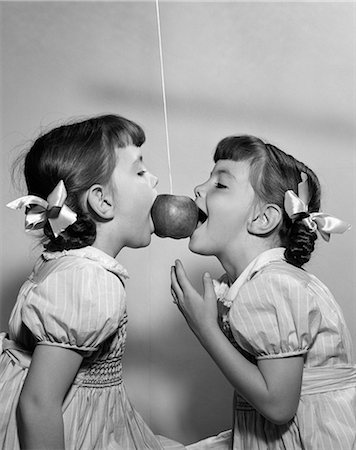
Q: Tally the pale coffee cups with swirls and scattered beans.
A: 0